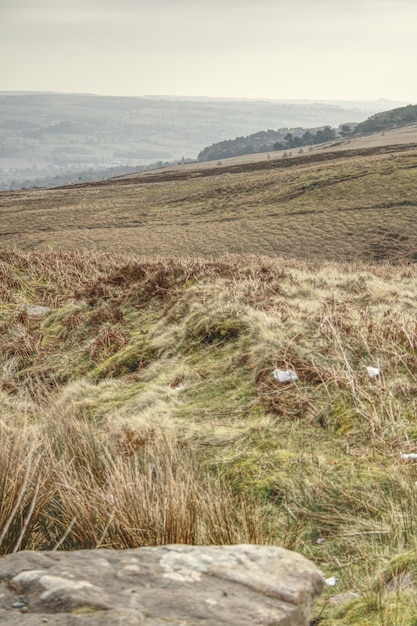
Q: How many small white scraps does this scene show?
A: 5